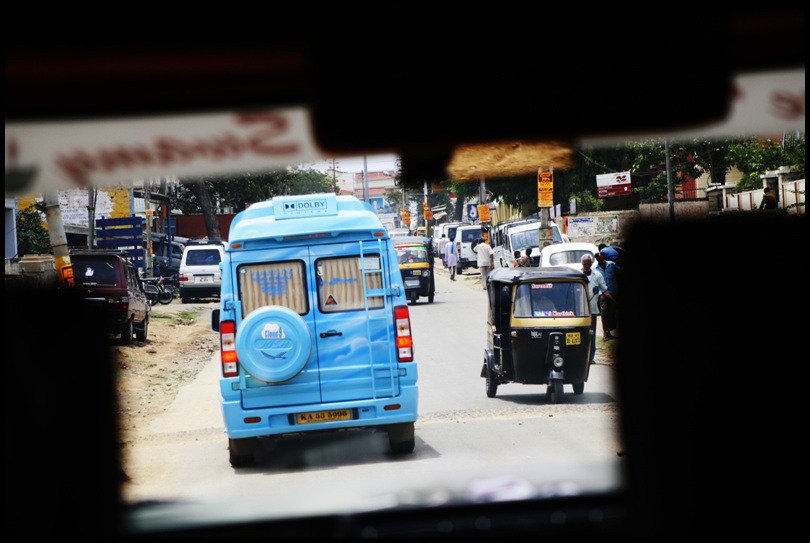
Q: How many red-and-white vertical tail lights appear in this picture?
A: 2